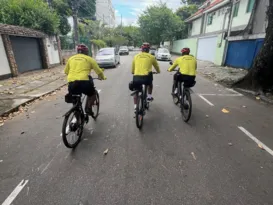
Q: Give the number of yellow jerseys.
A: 3